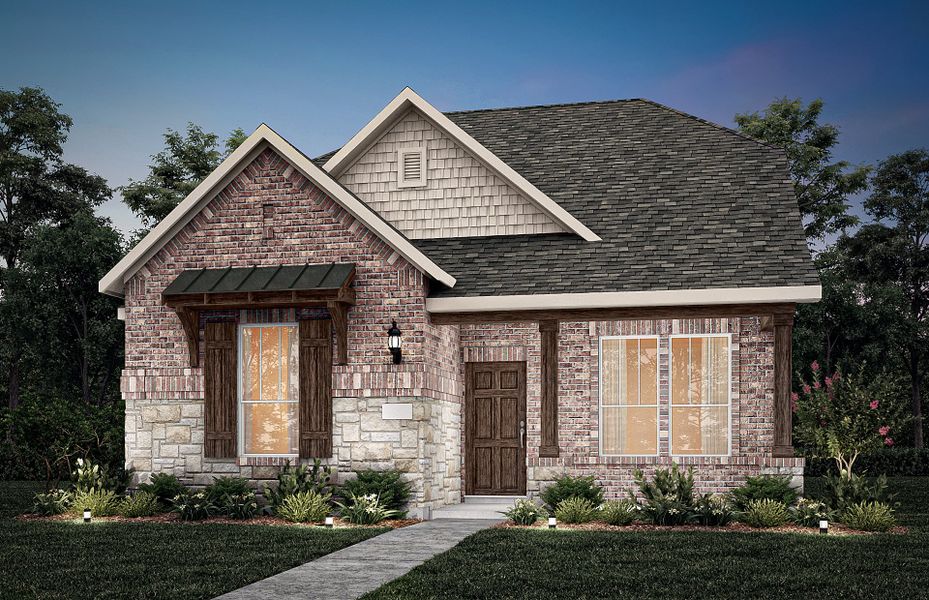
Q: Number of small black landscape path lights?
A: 4